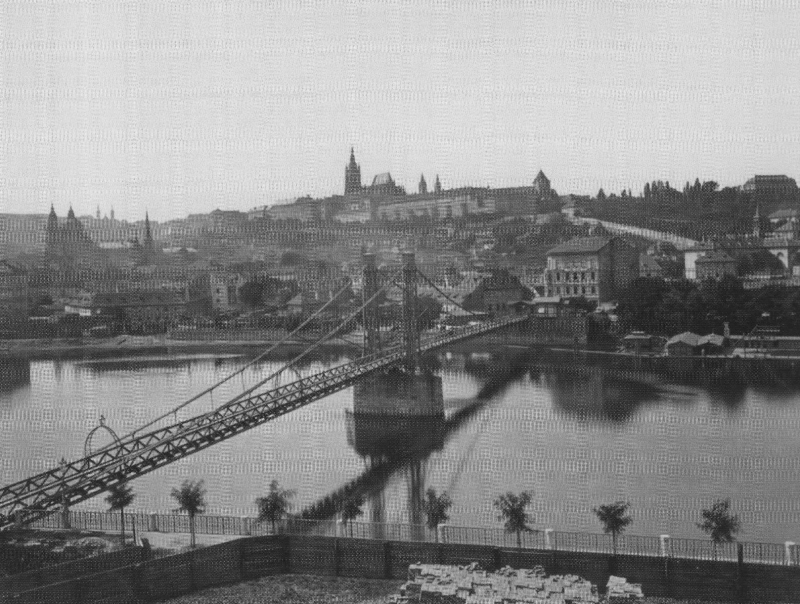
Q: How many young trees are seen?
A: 8